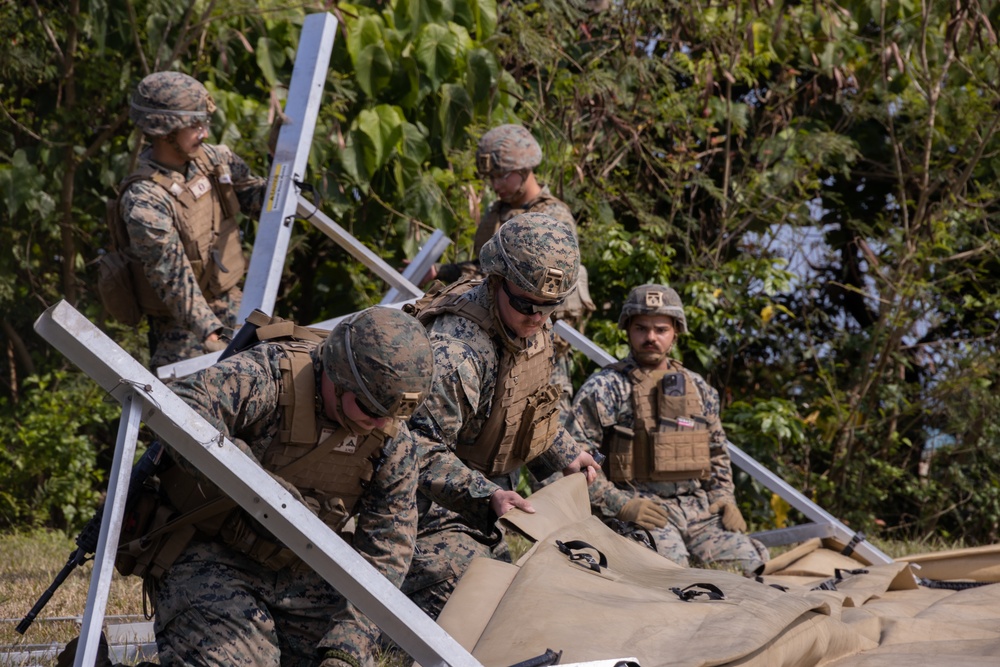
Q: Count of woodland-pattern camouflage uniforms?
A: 5